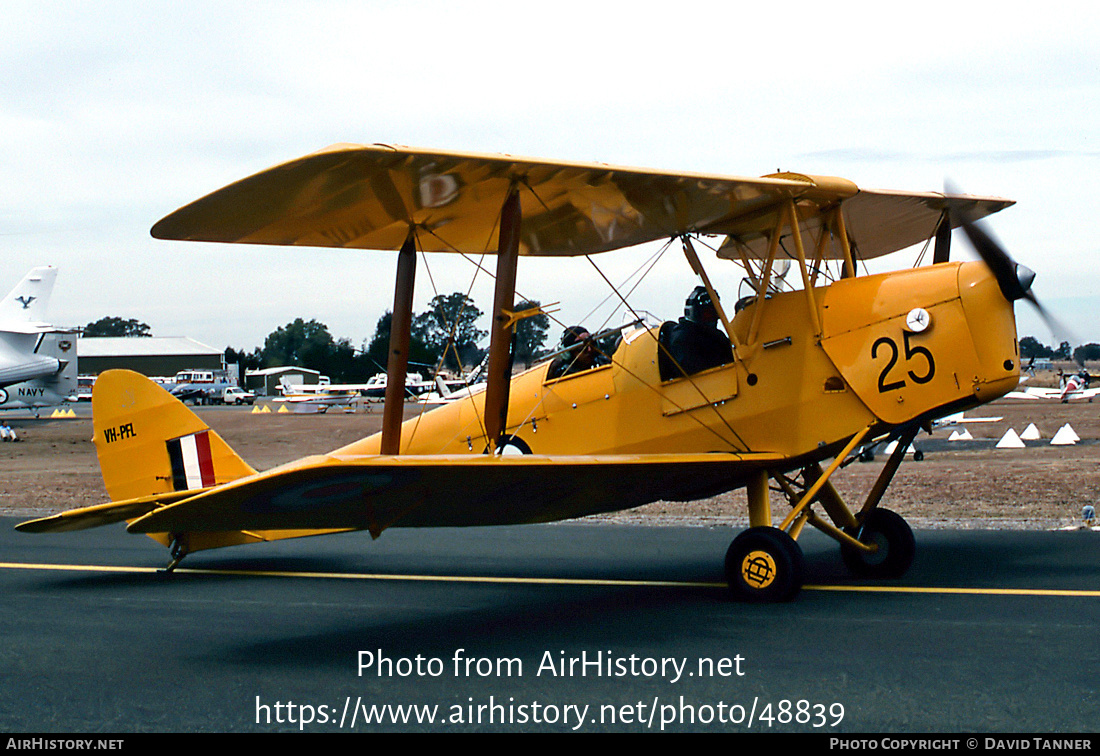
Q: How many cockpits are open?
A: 2